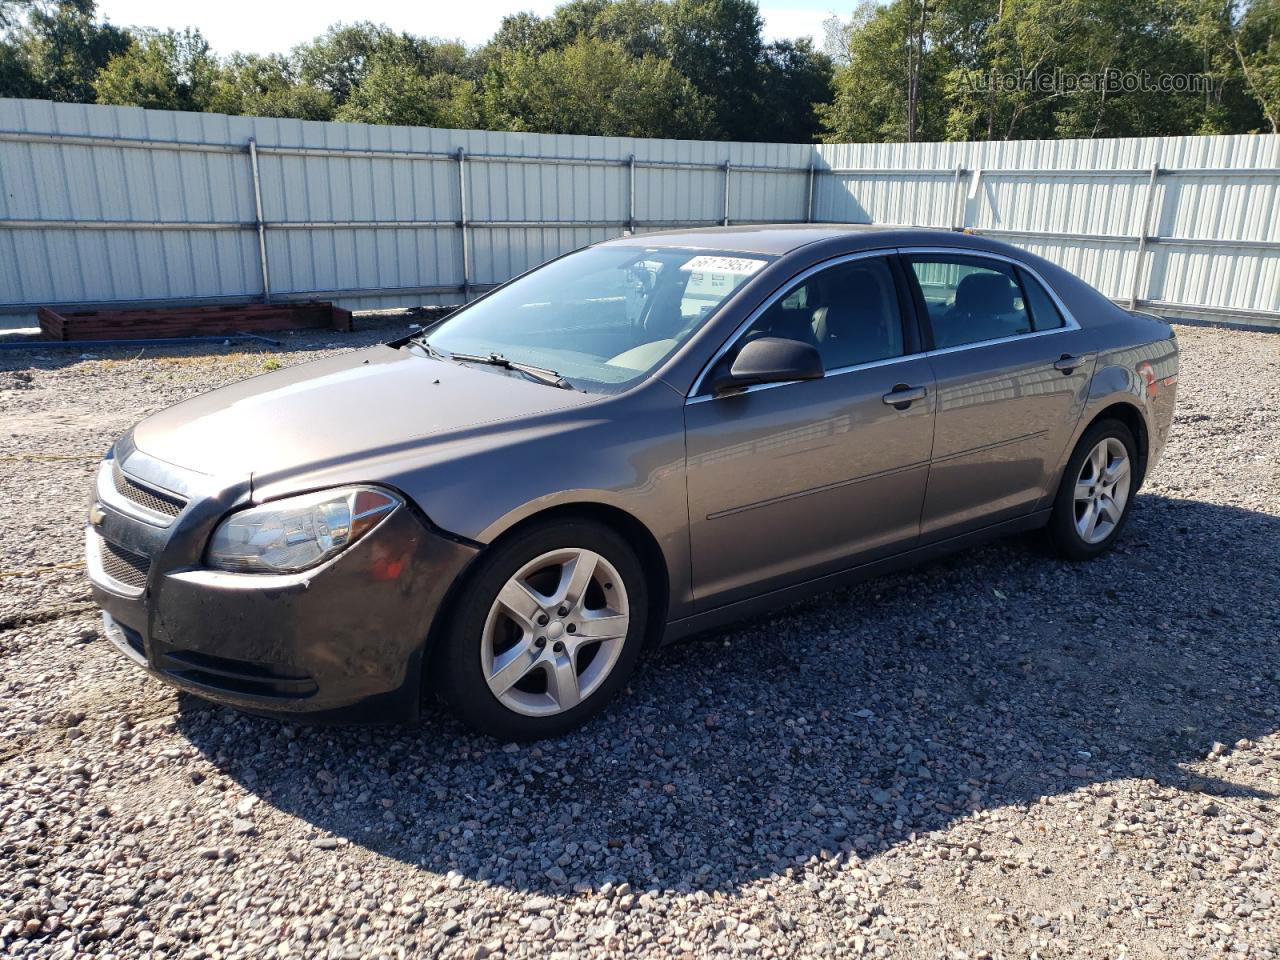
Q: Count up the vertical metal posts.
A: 7